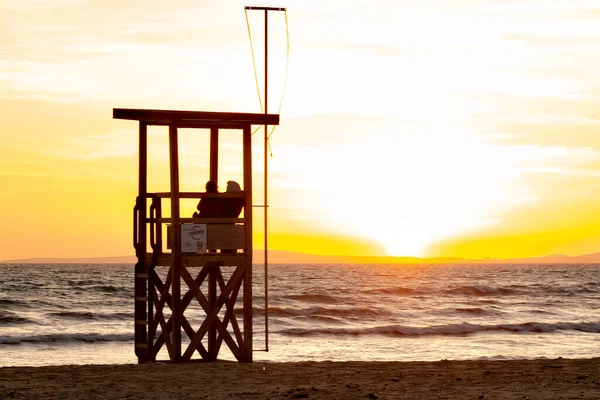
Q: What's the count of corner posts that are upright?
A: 4